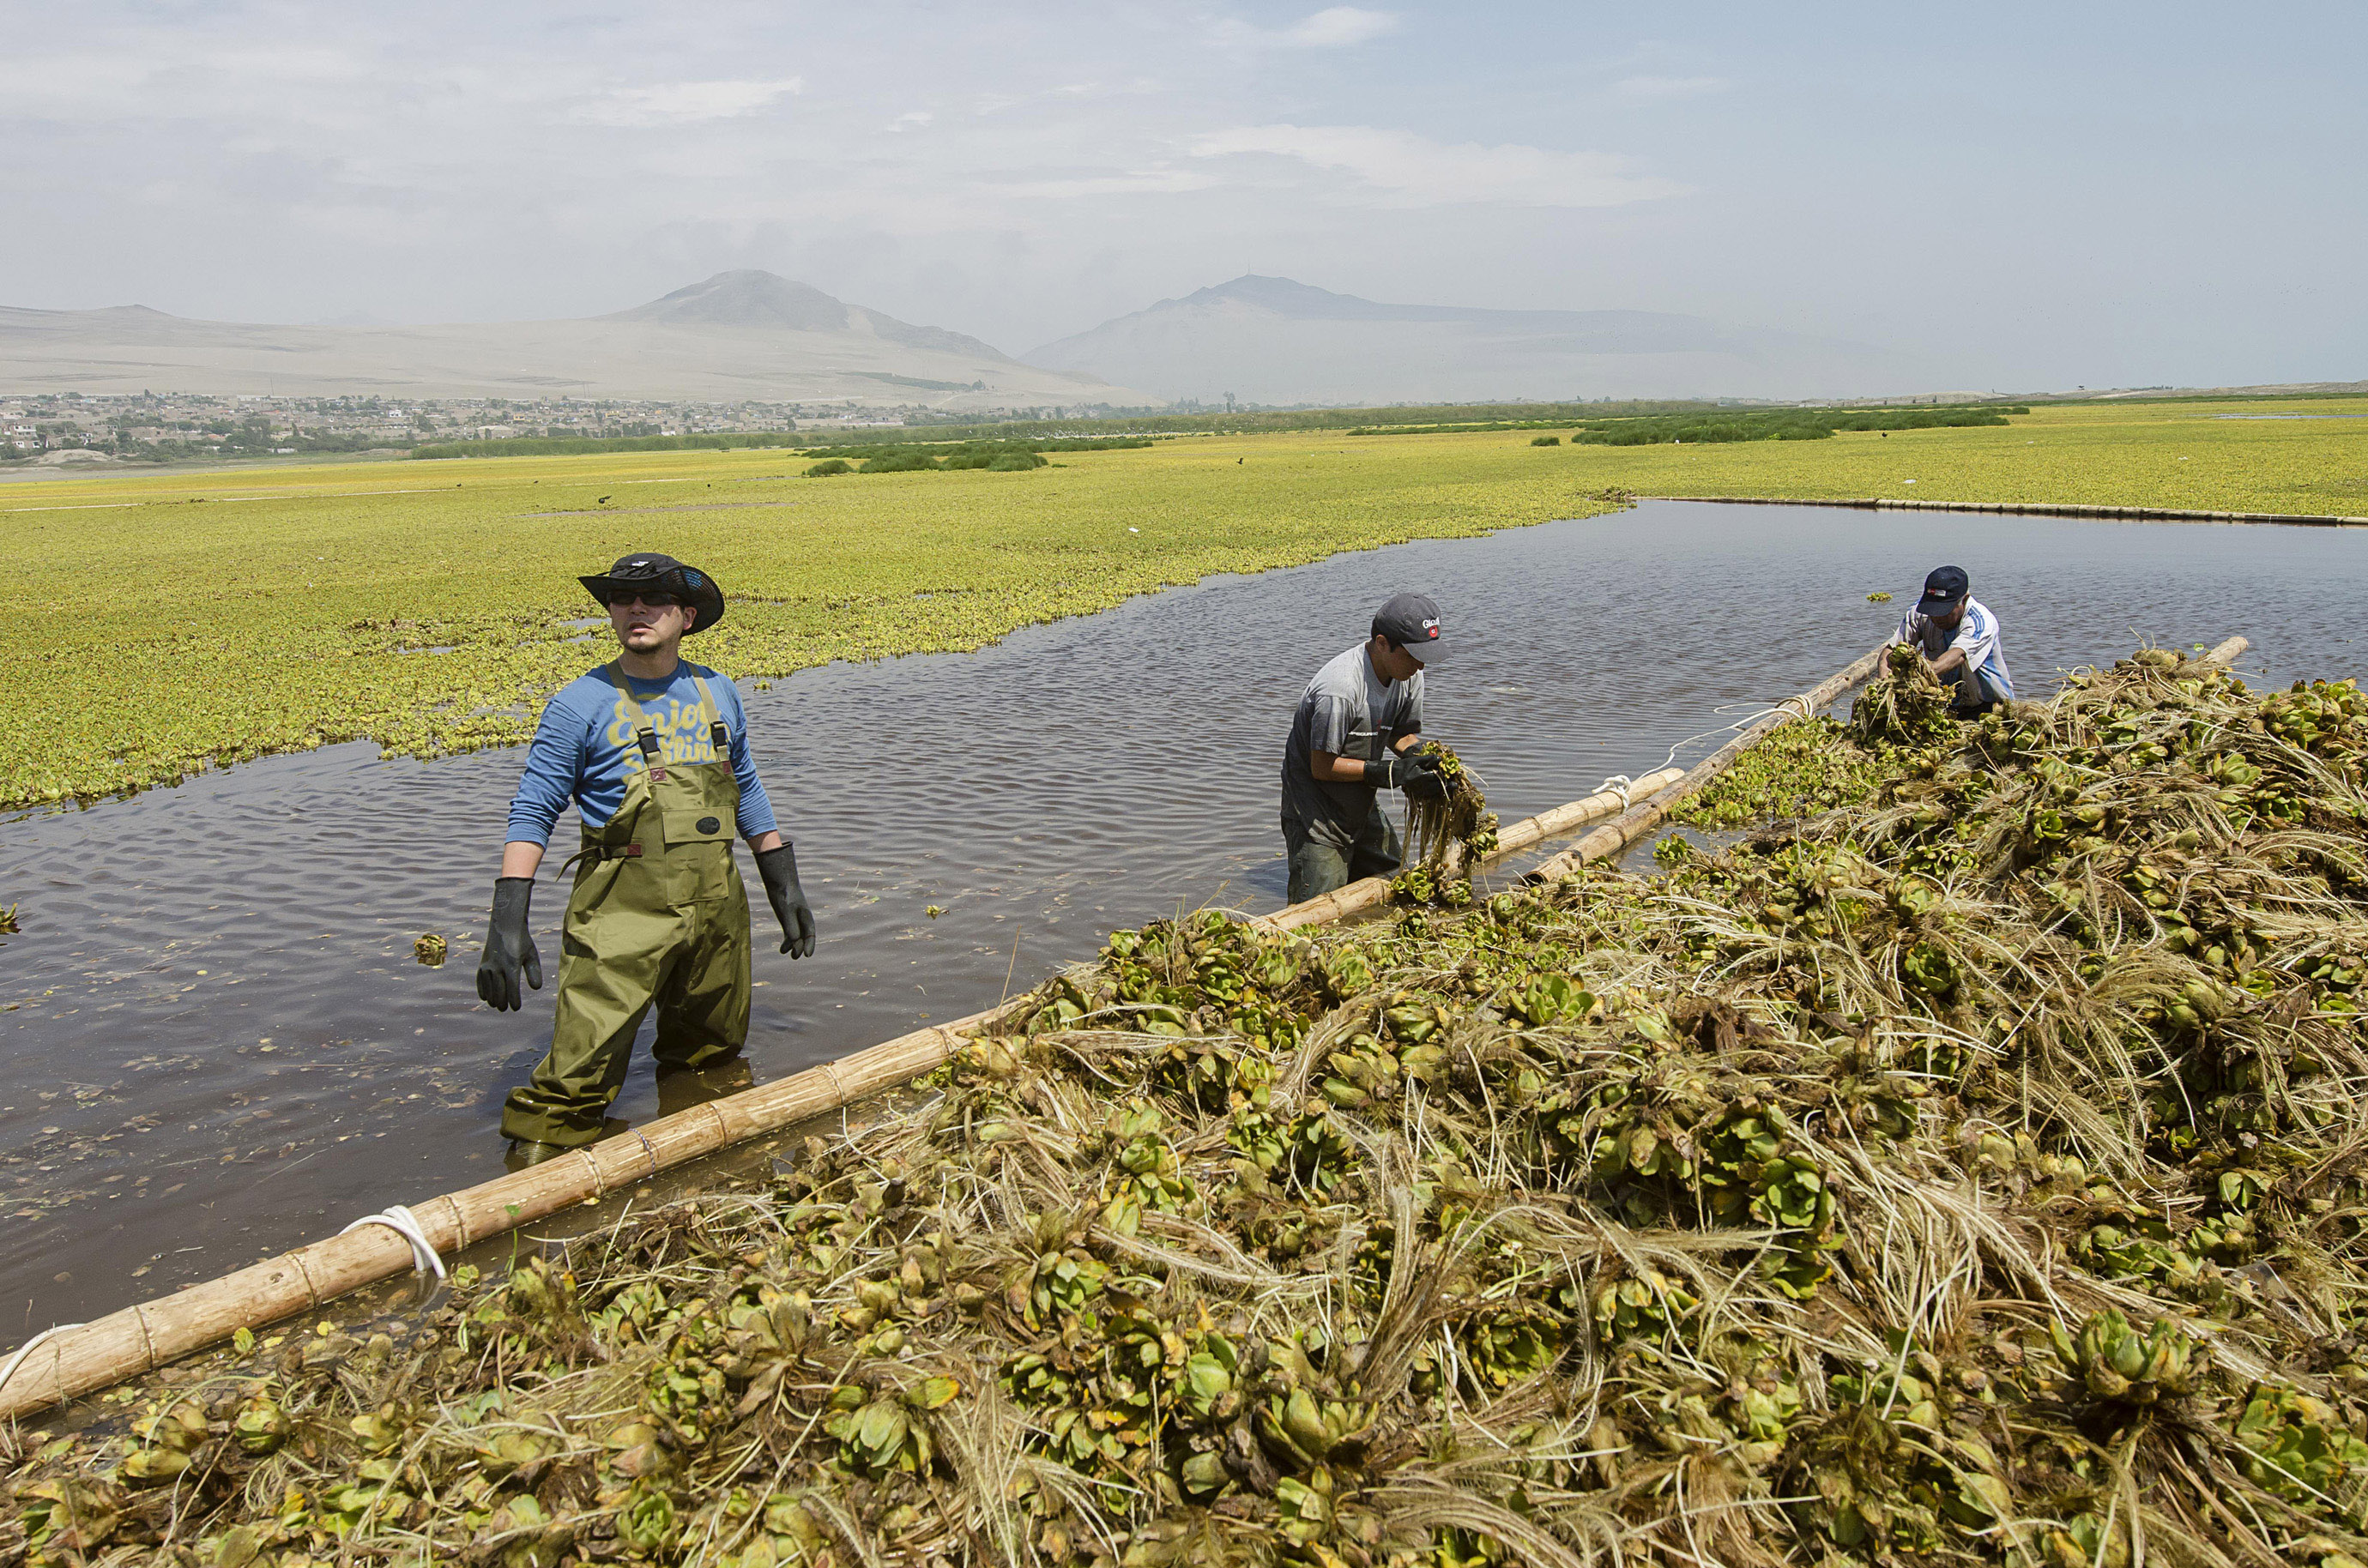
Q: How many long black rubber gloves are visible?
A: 4